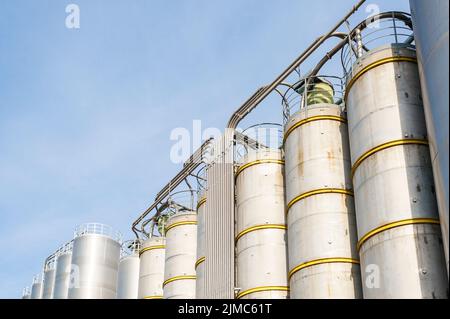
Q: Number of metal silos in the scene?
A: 13